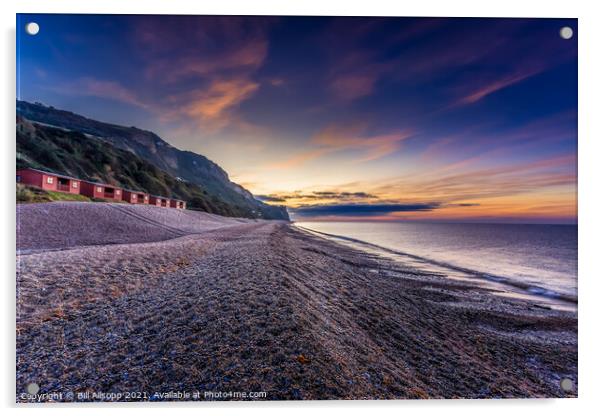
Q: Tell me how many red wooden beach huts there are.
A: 5